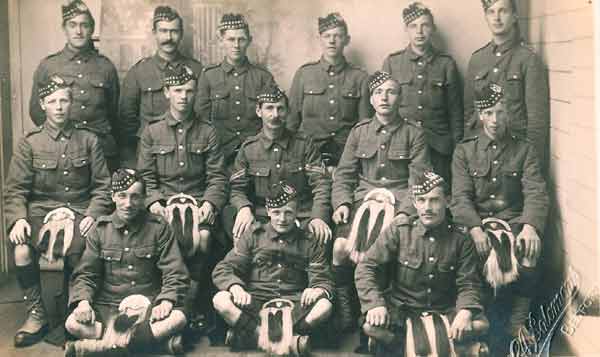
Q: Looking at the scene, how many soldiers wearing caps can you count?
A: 14